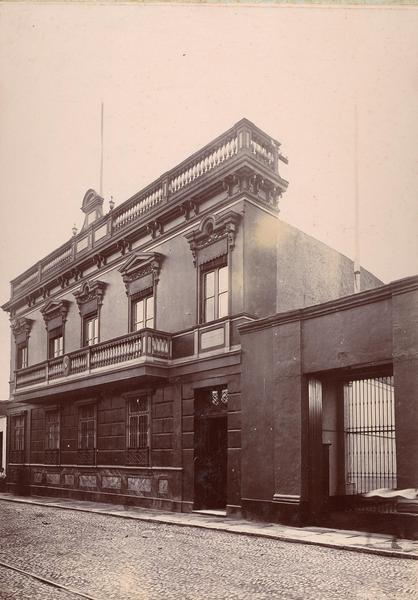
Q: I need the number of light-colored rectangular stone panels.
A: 7